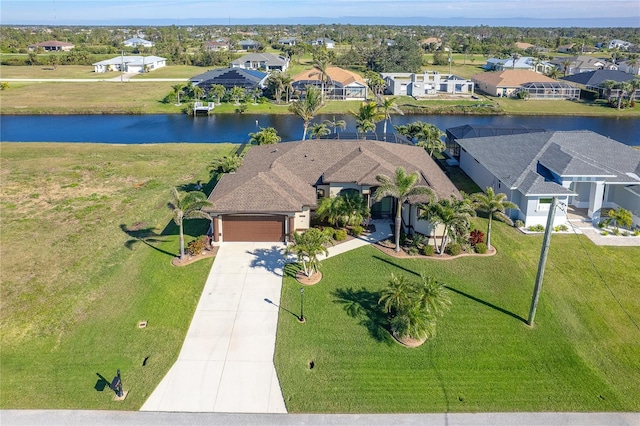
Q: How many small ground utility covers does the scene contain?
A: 1